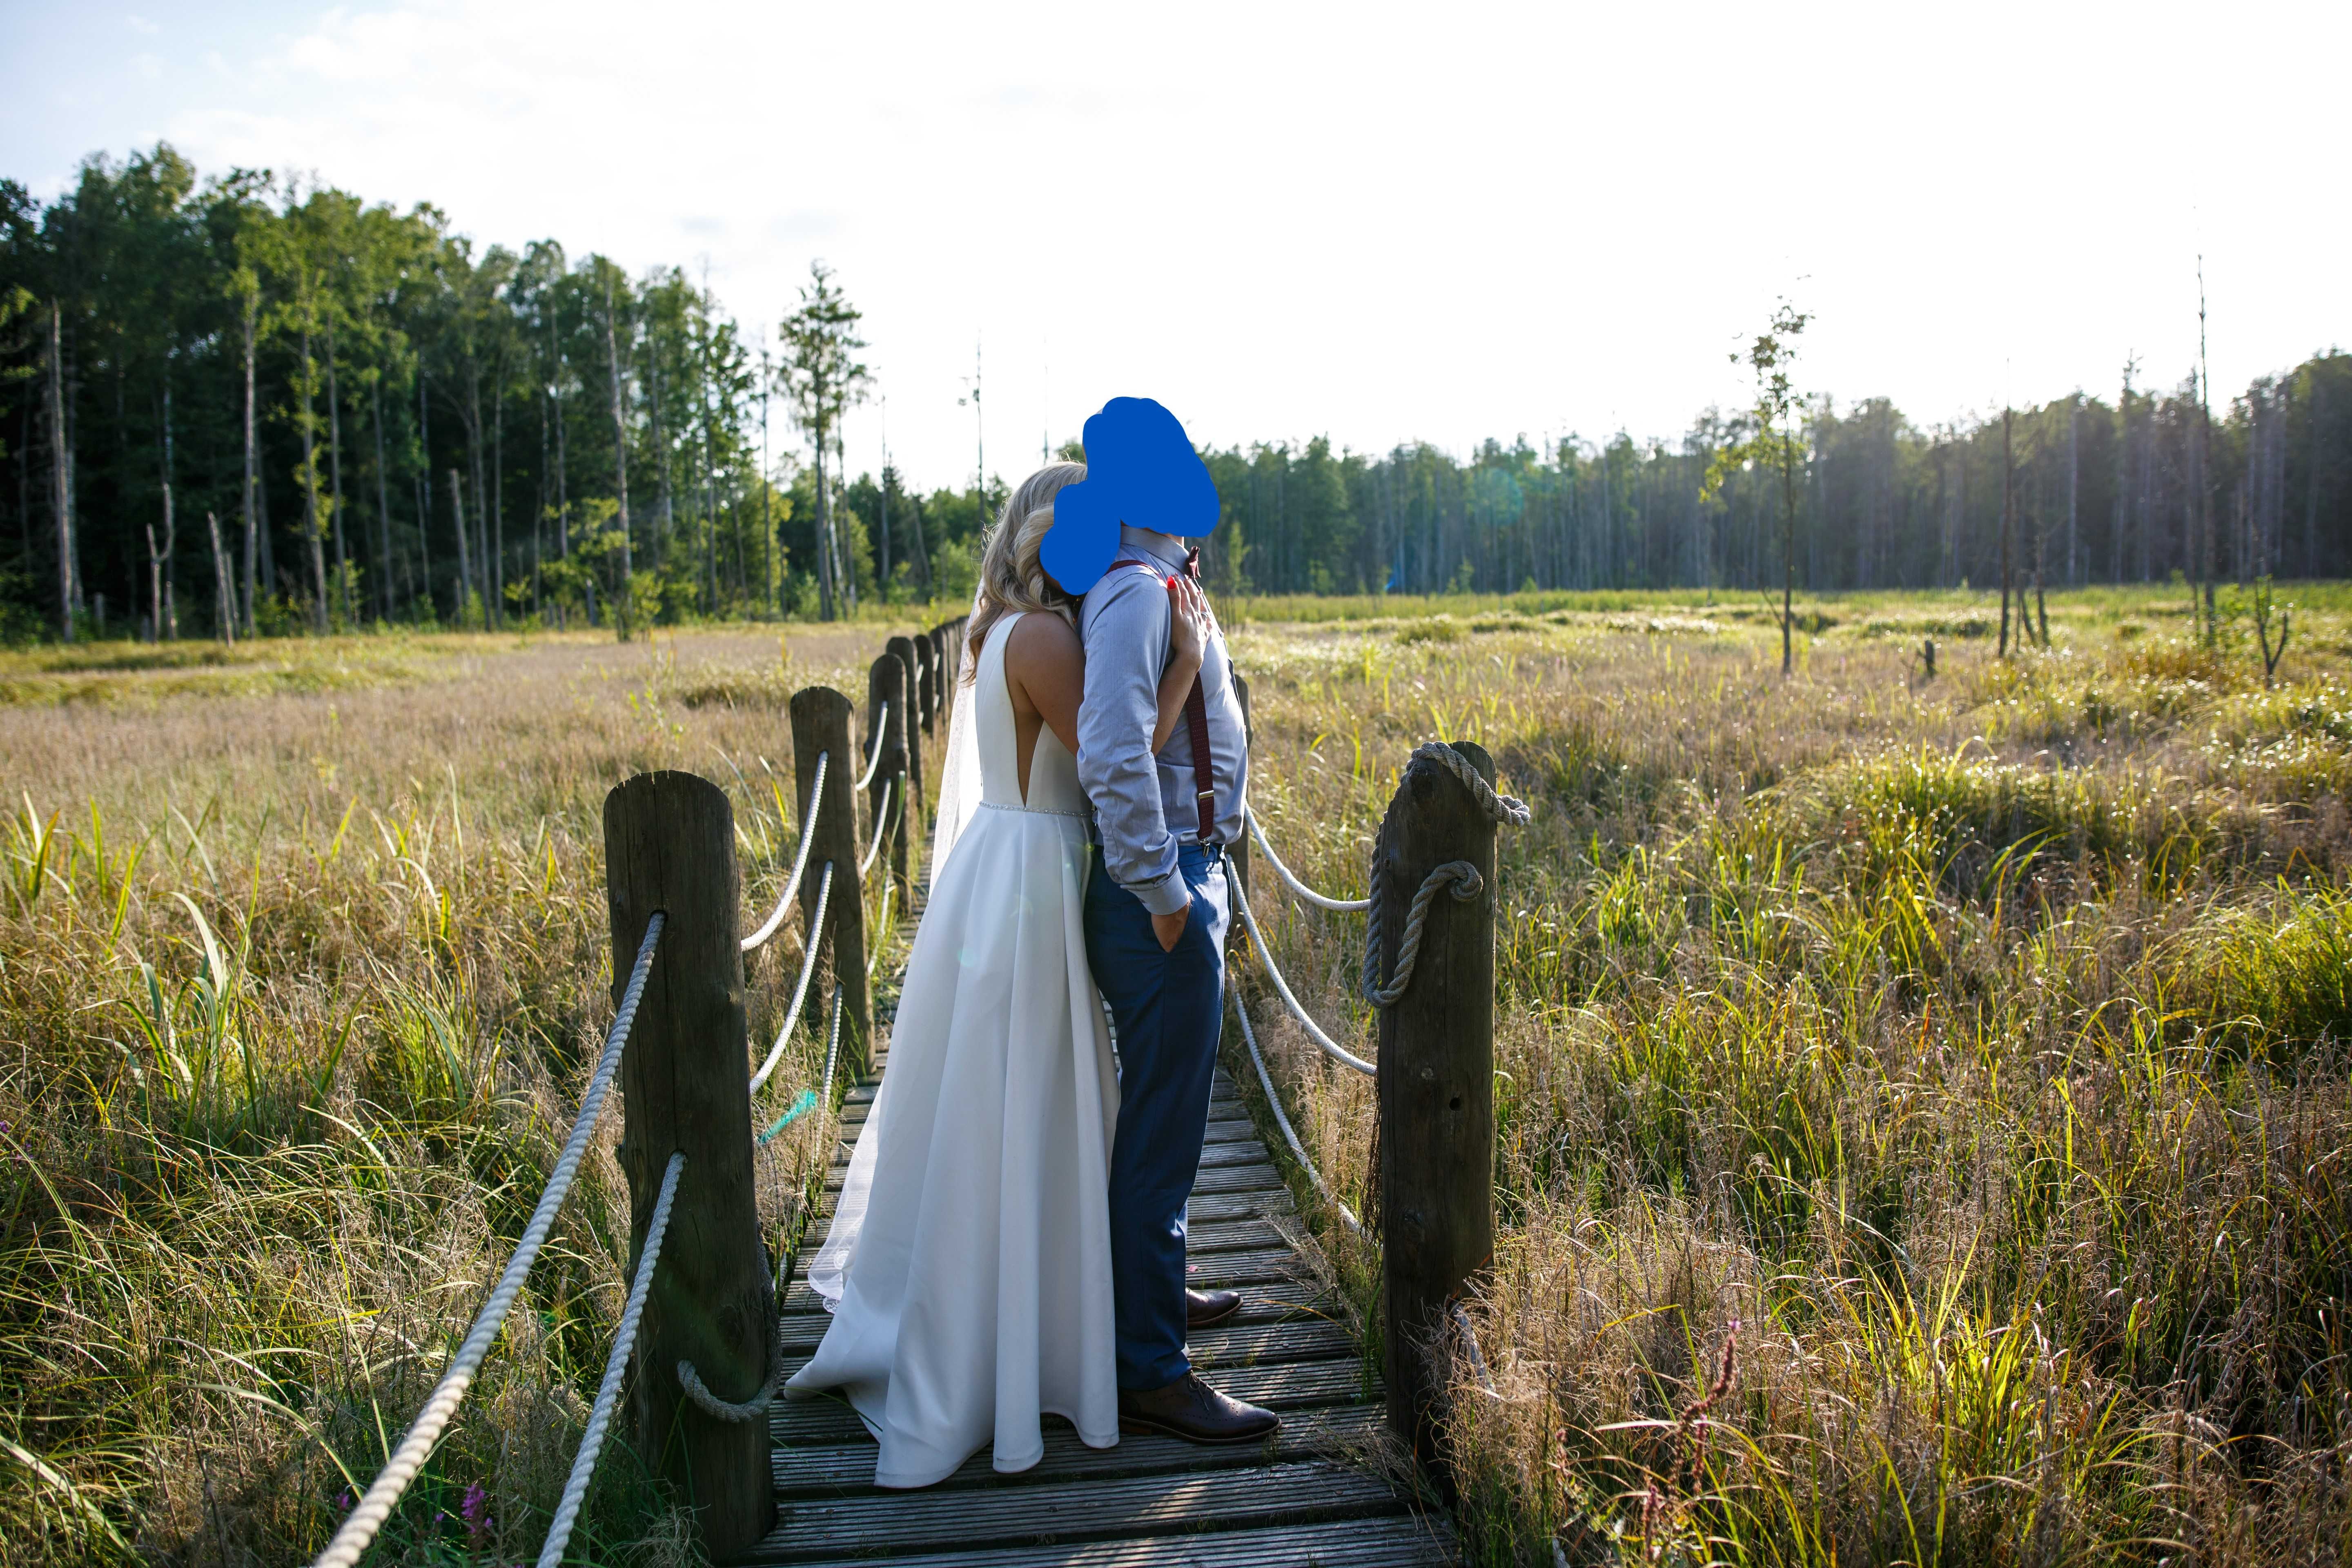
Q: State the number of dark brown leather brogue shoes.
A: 2